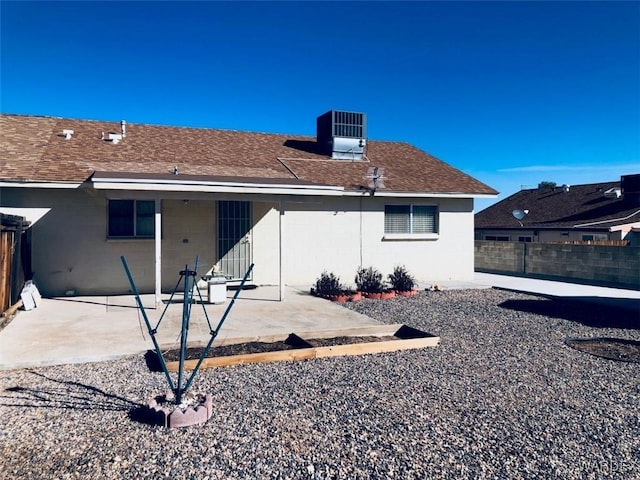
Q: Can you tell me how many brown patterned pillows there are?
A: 0